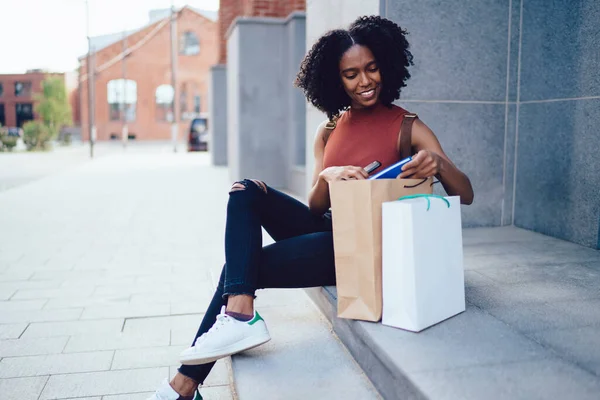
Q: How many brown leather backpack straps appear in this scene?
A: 2